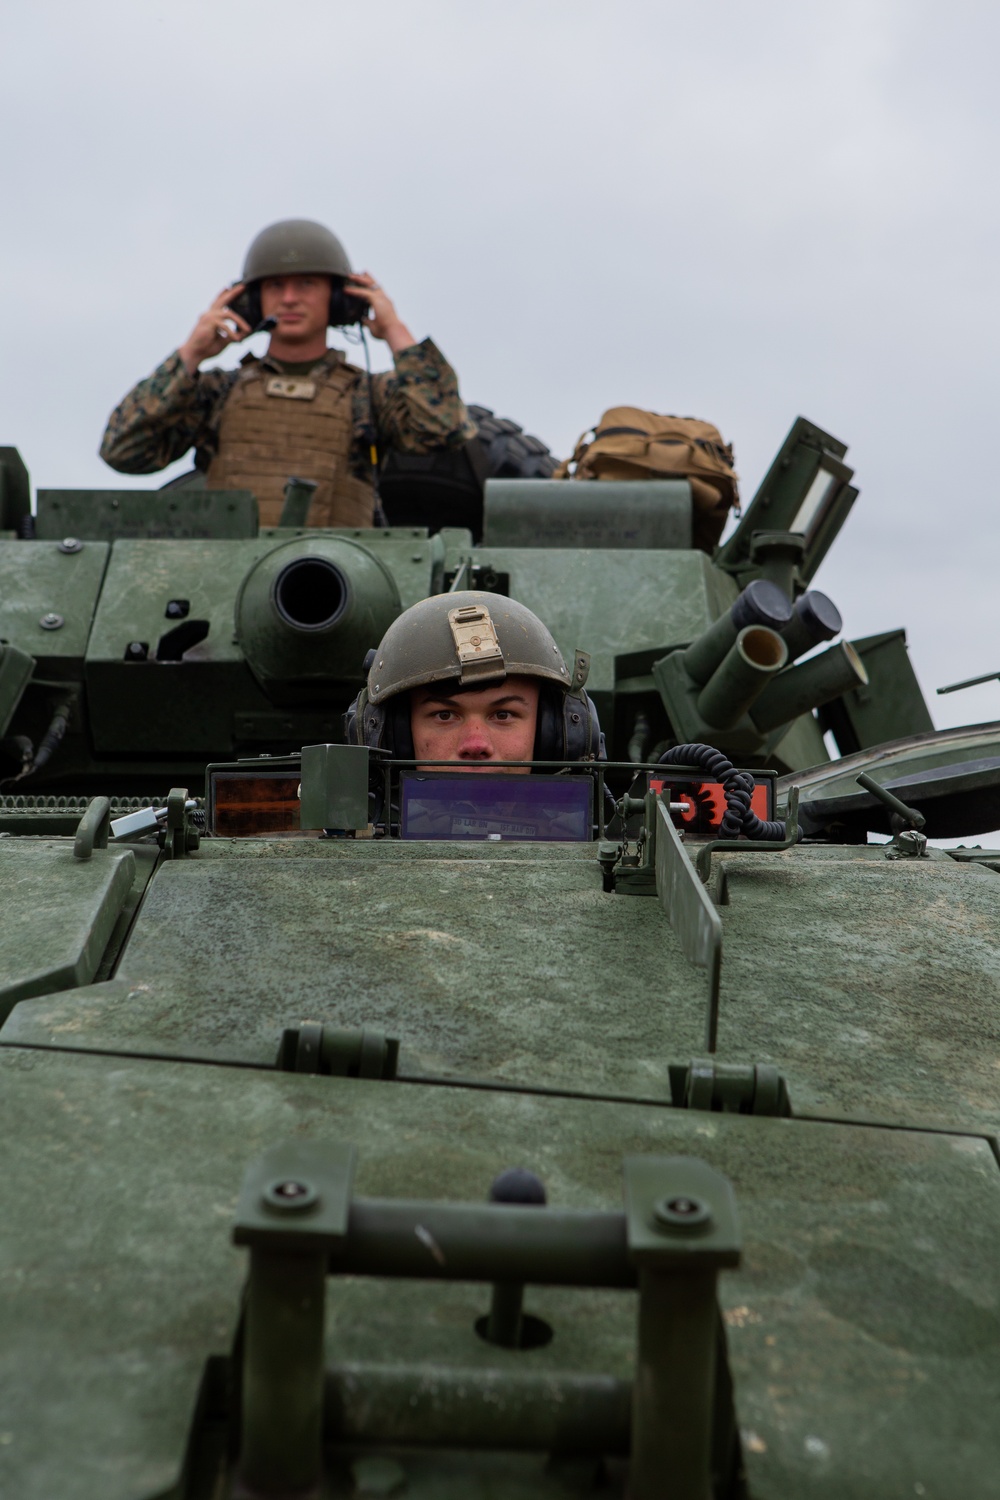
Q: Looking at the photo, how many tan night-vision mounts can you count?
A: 1